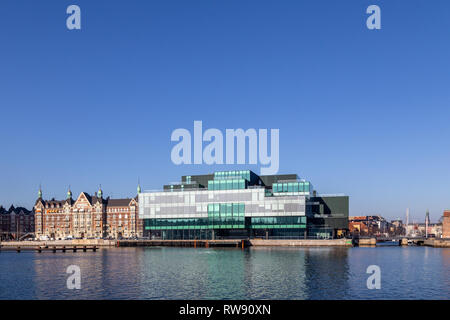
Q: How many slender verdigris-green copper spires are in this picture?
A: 4